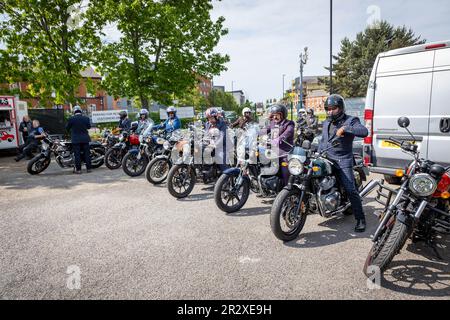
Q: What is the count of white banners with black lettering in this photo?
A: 1